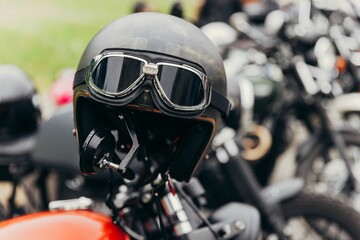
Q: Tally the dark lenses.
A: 2